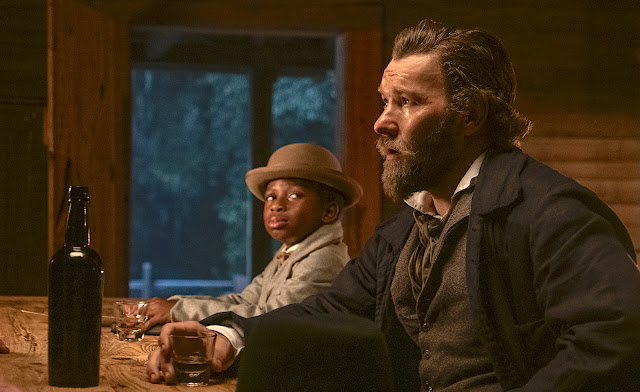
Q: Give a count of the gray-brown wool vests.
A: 1